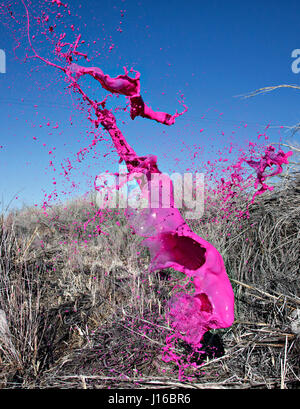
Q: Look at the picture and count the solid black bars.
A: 1